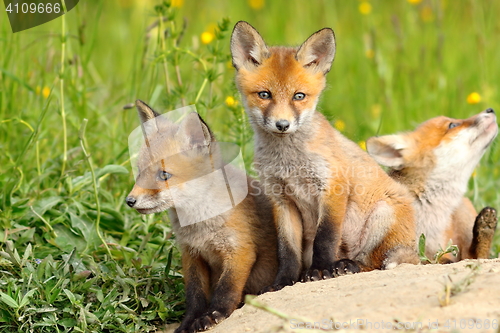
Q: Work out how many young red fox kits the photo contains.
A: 3